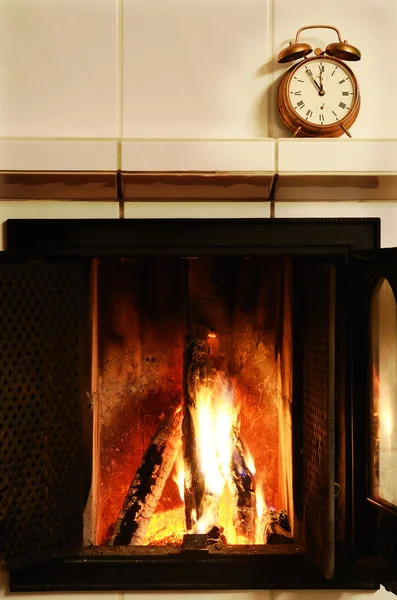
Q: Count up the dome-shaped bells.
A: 2